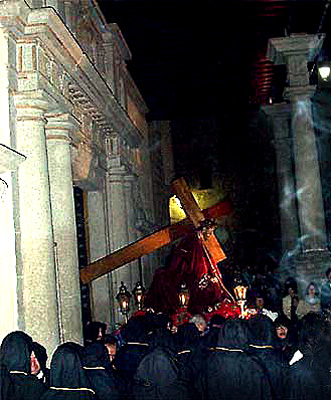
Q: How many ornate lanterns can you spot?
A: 4